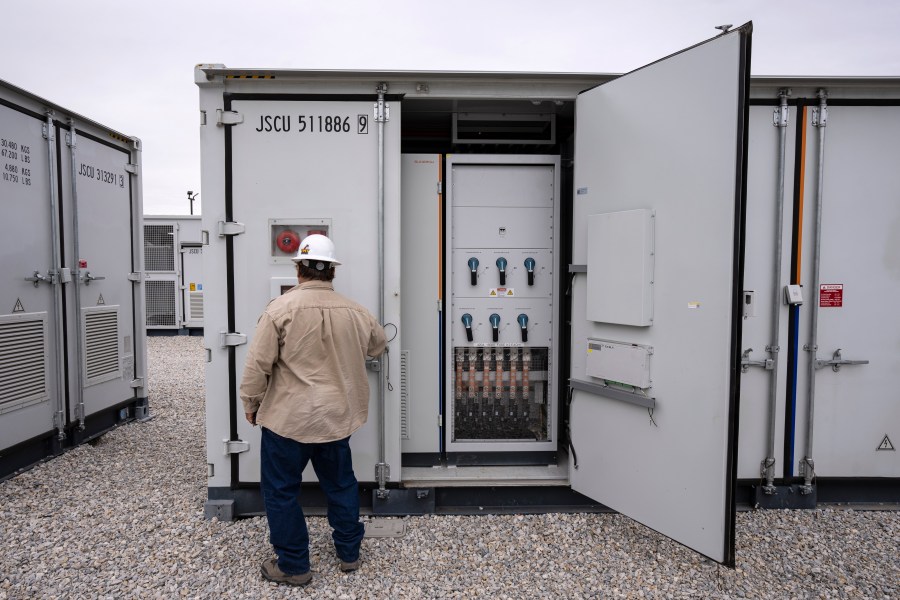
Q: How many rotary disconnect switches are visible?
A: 6